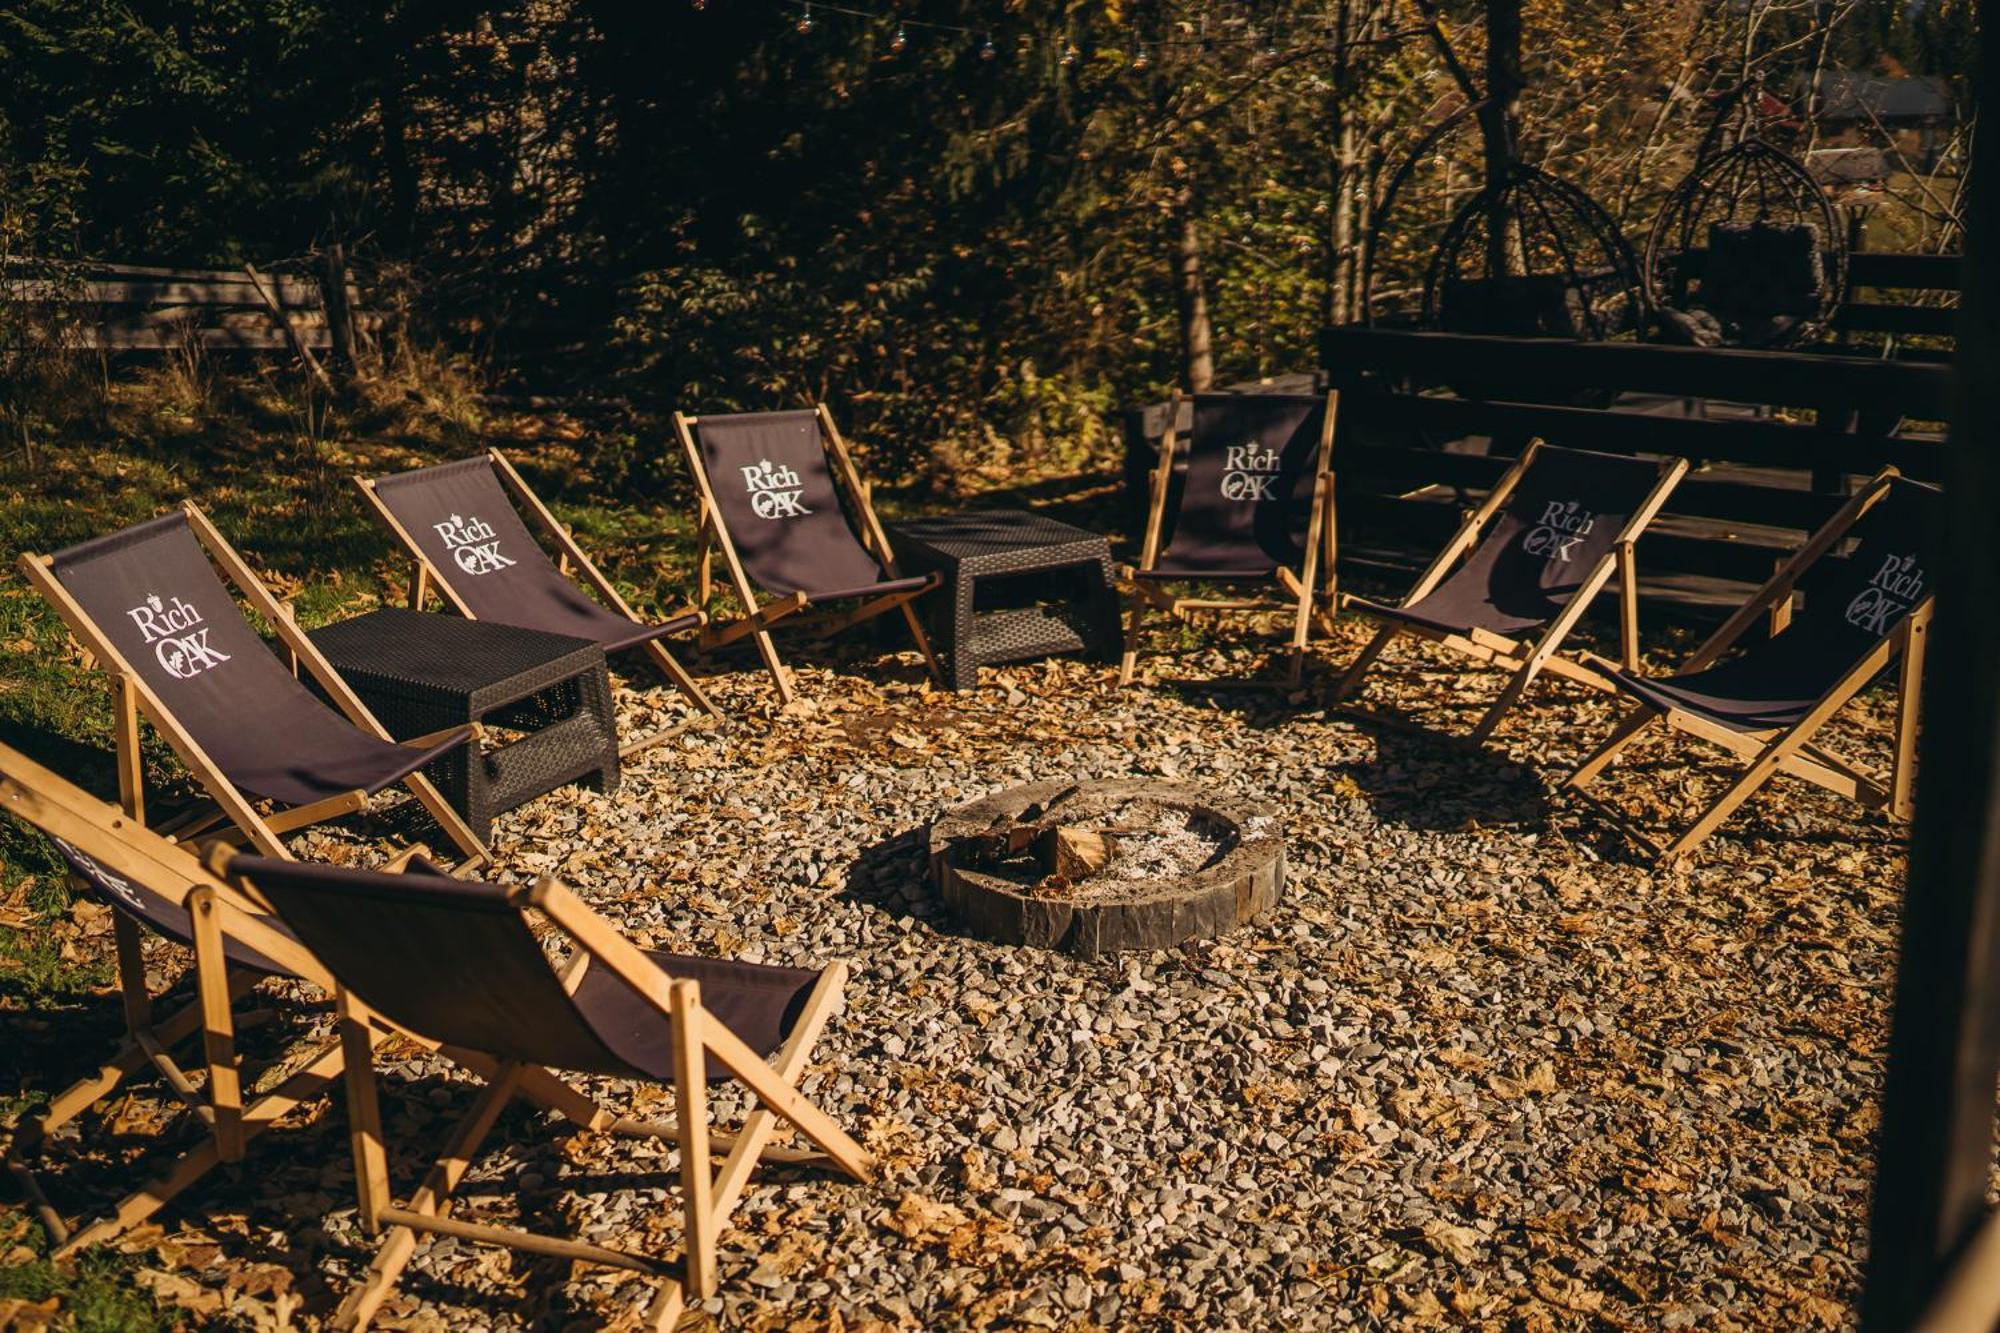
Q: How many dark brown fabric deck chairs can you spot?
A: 8